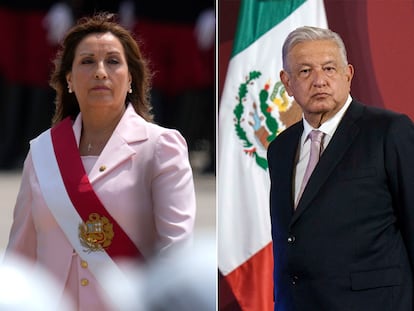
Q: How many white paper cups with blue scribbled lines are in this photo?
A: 0